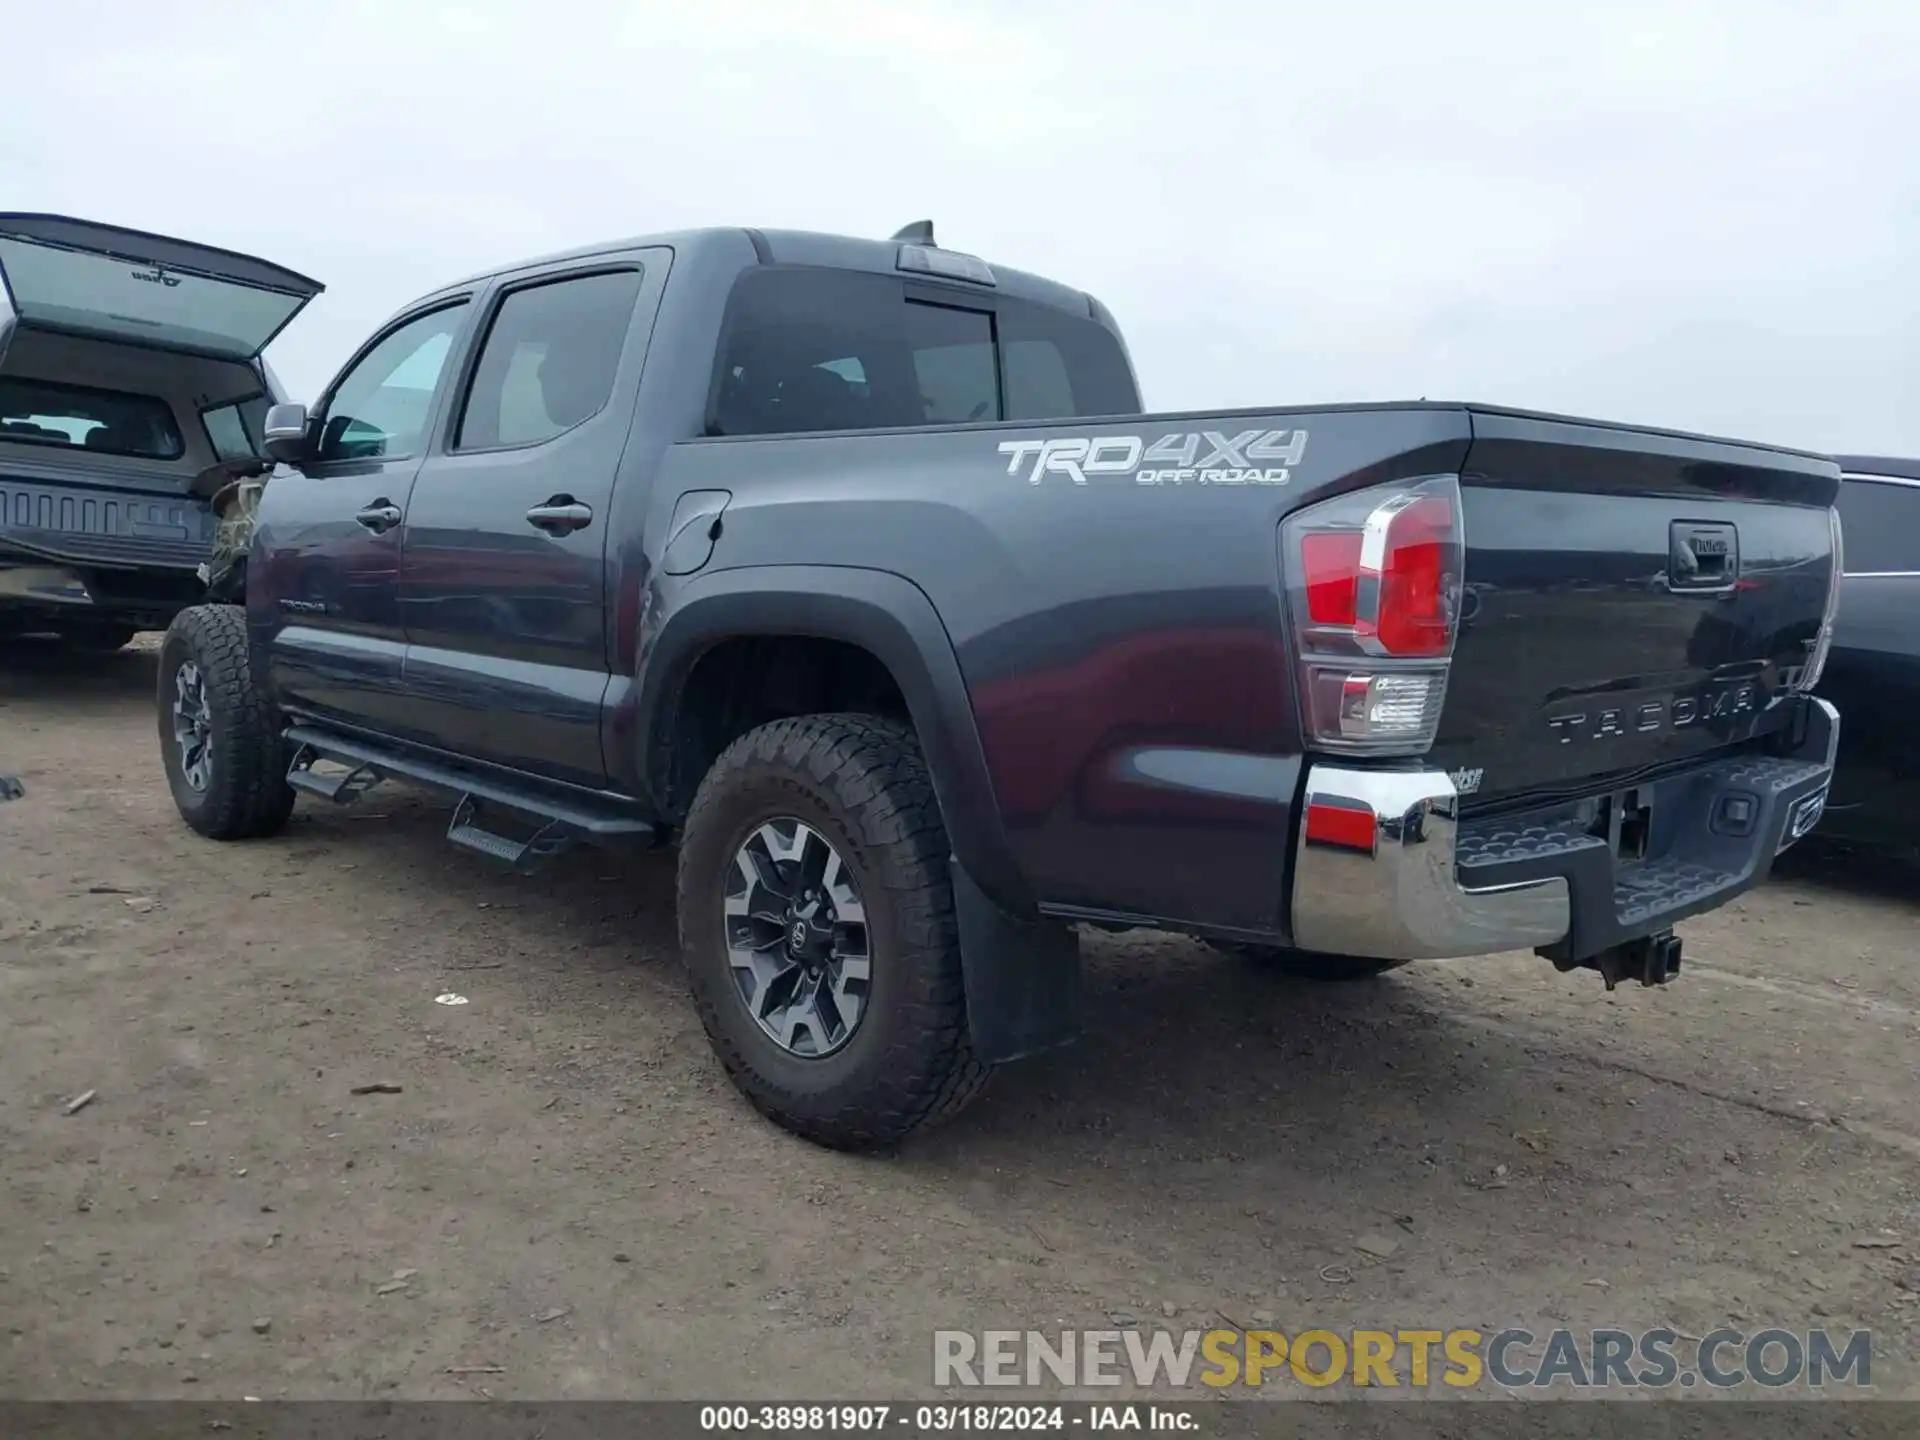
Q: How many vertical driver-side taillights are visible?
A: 1